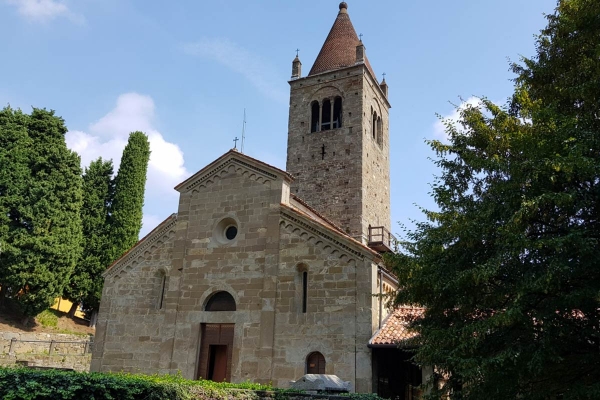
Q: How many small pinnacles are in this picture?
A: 3